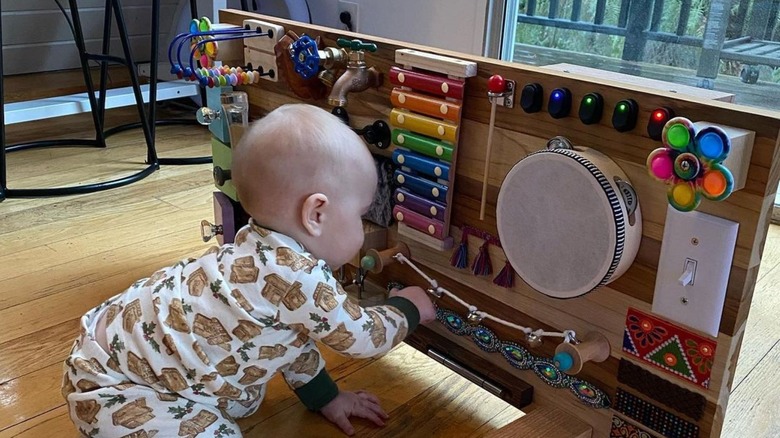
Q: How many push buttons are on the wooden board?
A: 5